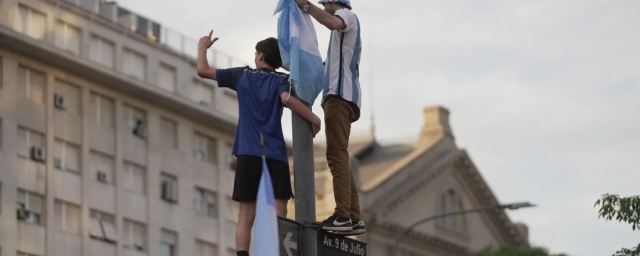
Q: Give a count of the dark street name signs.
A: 2